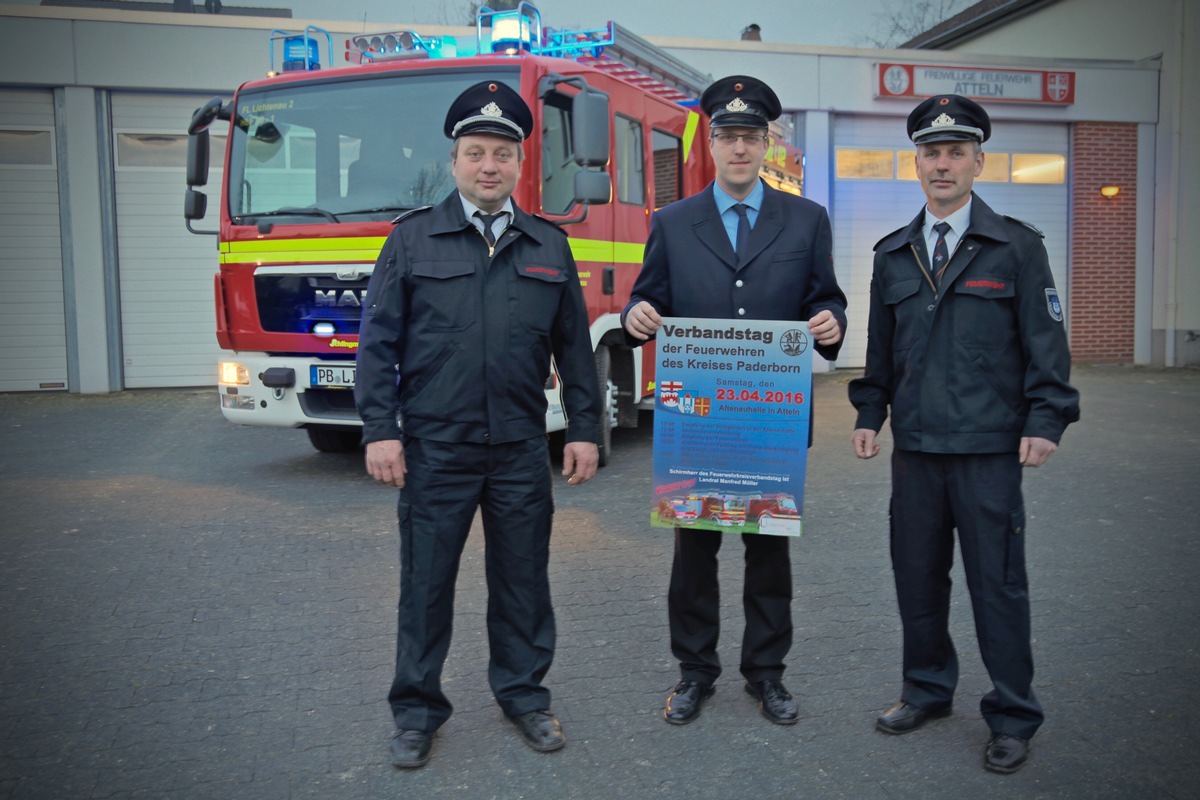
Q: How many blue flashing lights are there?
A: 3